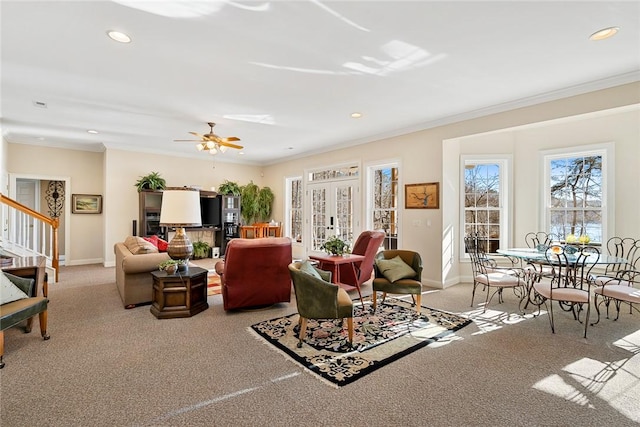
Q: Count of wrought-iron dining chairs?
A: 6